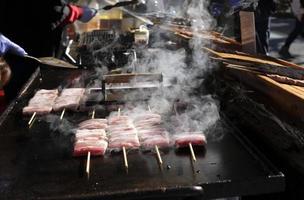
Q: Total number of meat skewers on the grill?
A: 6